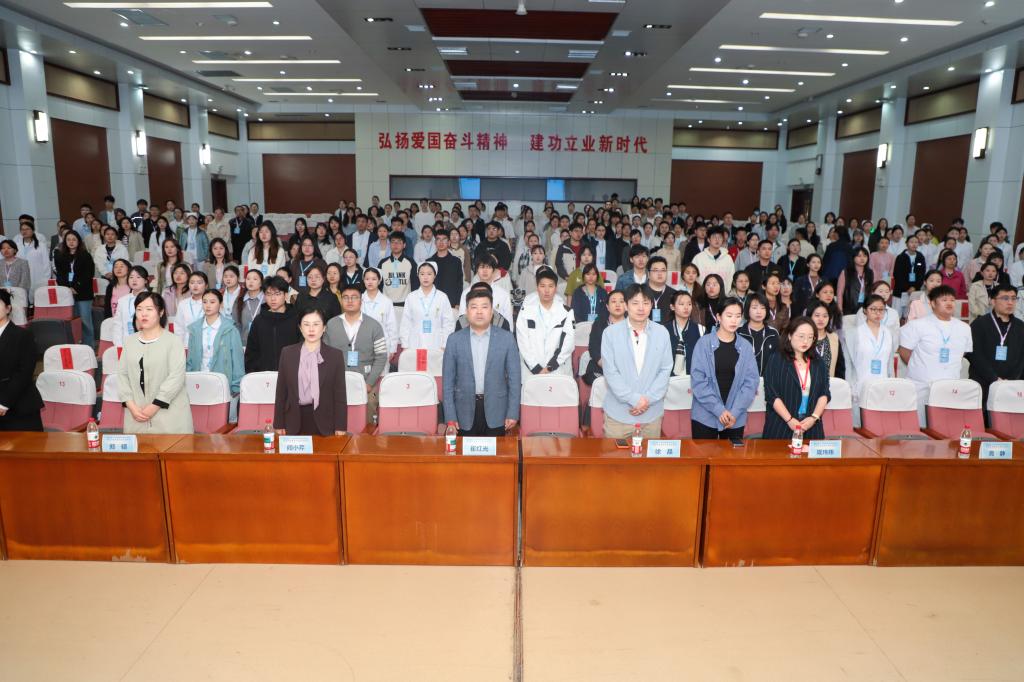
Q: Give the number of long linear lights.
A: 10